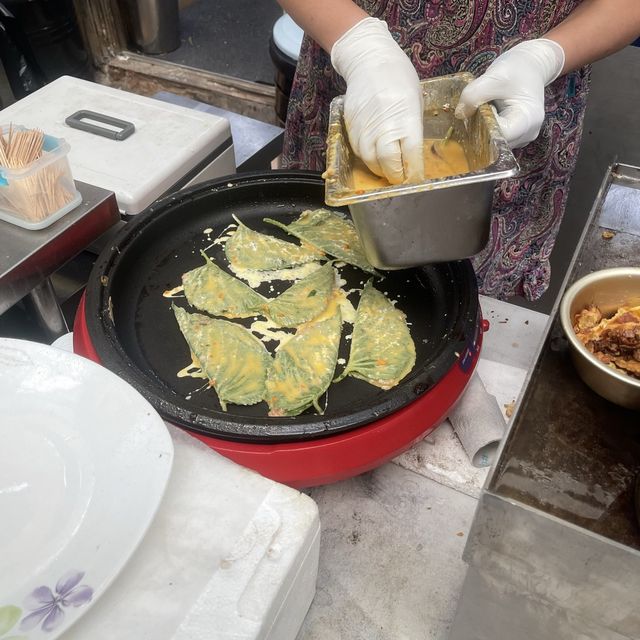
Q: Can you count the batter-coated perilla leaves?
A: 7